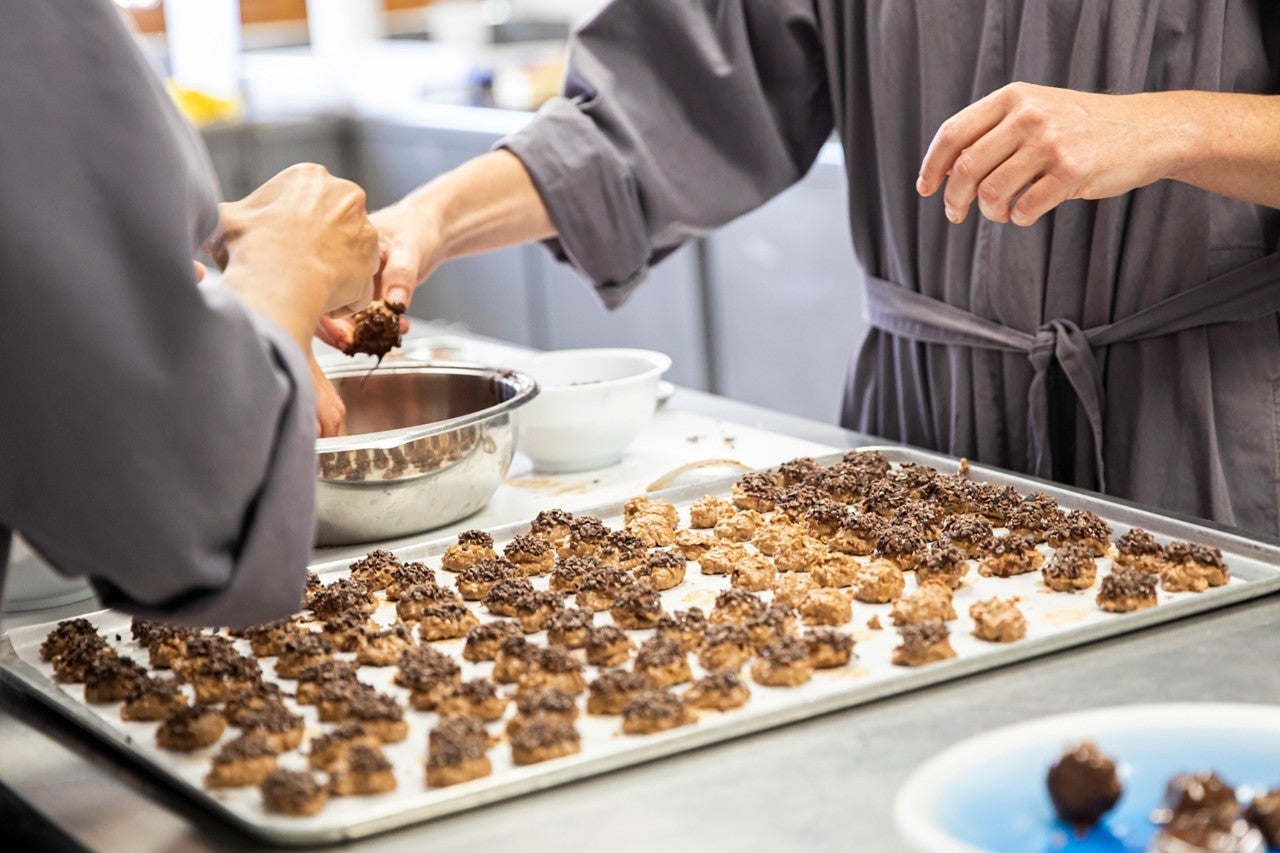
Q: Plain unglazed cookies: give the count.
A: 15